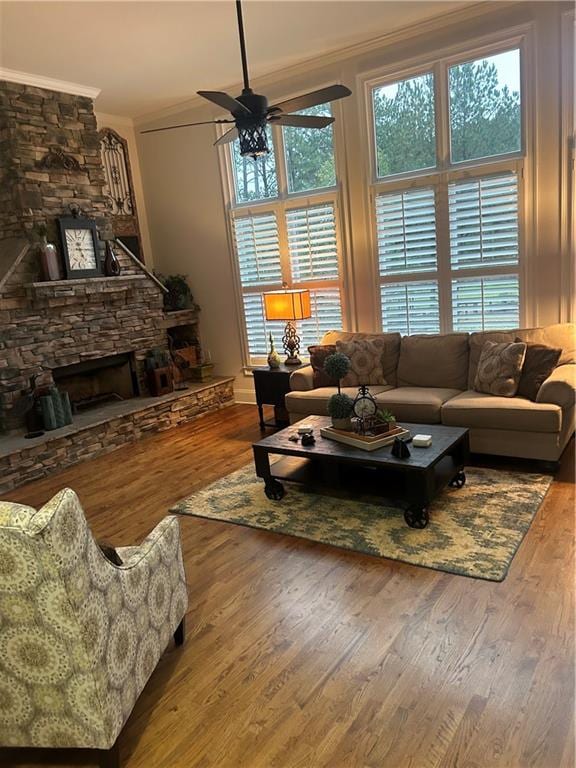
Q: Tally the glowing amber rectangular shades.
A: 1